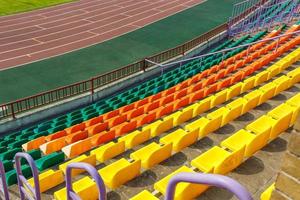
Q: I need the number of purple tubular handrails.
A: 4